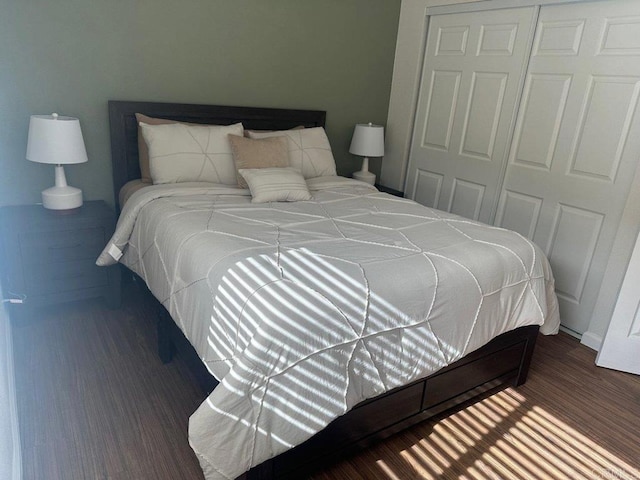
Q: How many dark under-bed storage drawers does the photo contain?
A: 2